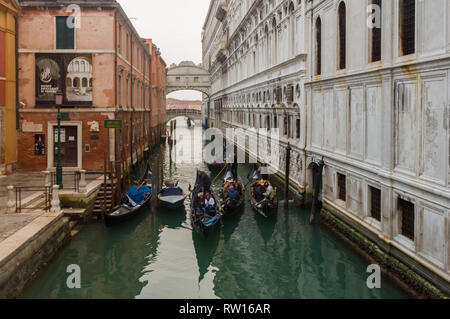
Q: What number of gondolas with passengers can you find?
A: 3